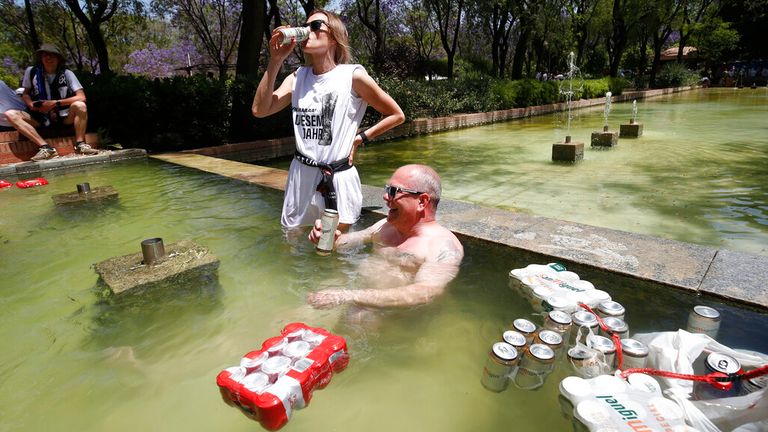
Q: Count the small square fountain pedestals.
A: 5